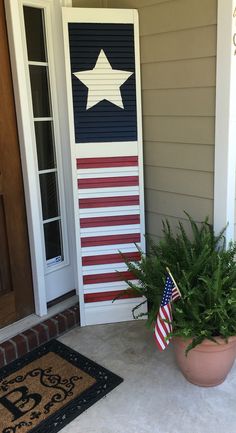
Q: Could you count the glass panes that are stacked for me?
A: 5